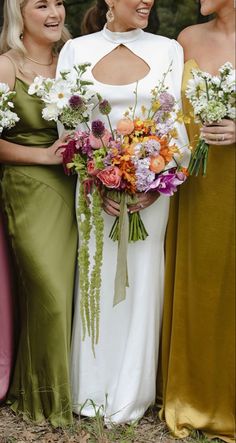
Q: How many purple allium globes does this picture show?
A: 3